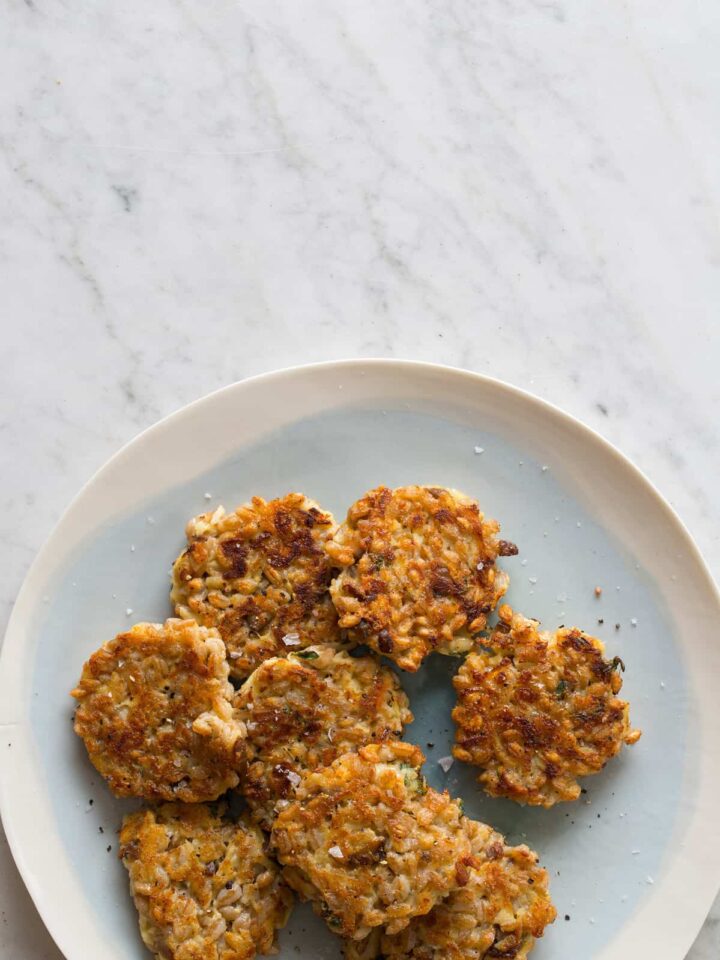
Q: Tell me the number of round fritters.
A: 8